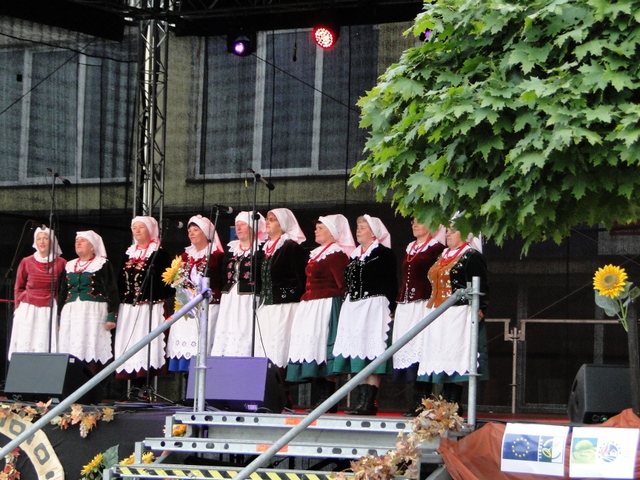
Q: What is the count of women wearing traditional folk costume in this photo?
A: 10